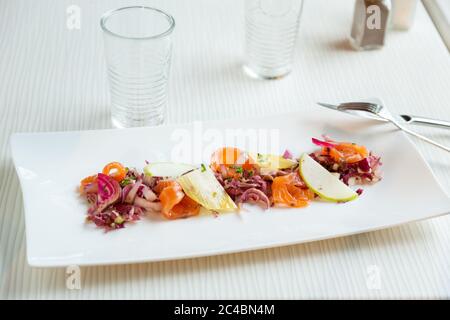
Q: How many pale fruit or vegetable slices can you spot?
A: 4